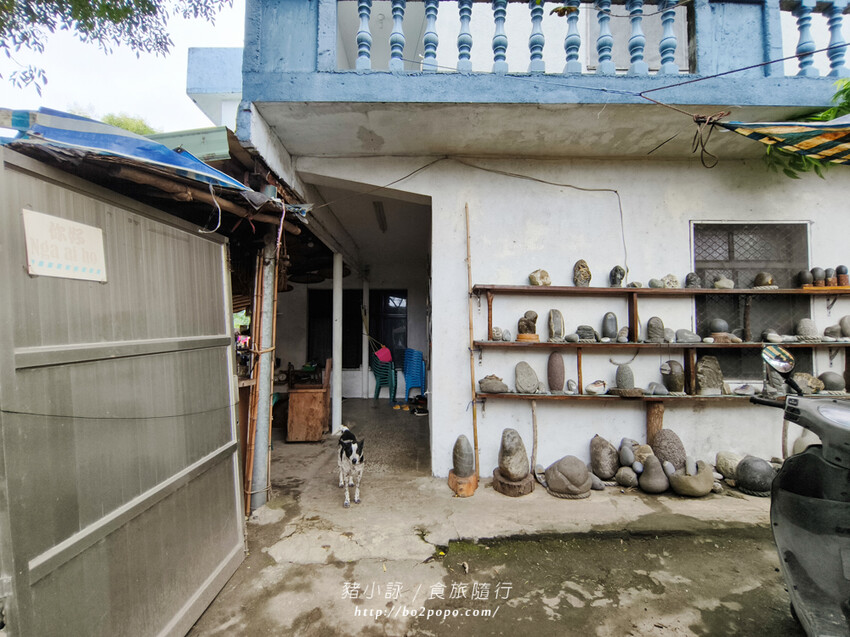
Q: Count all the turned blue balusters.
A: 12